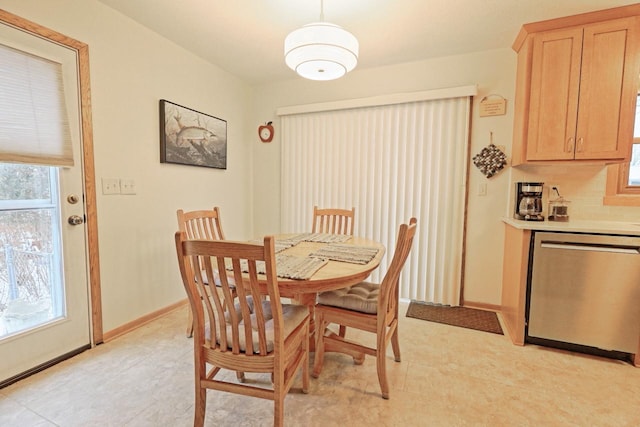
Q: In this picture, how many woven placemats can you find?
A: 4